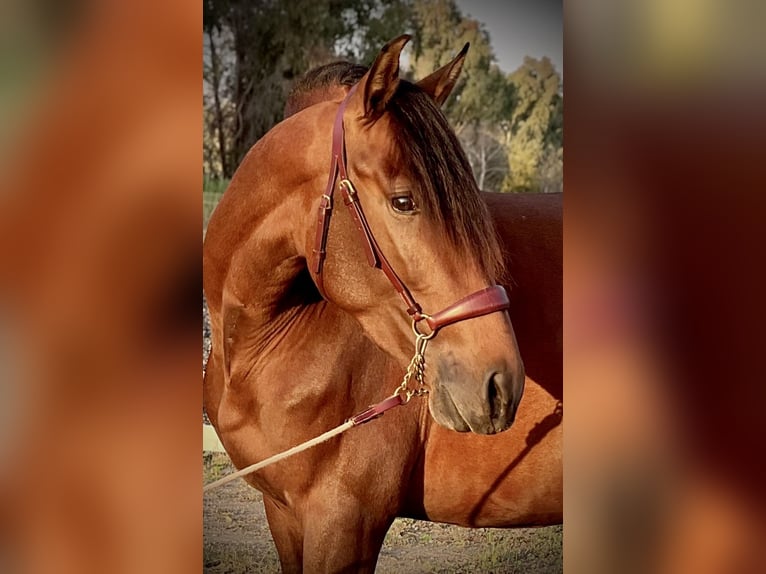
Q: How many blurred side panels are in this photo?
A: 2